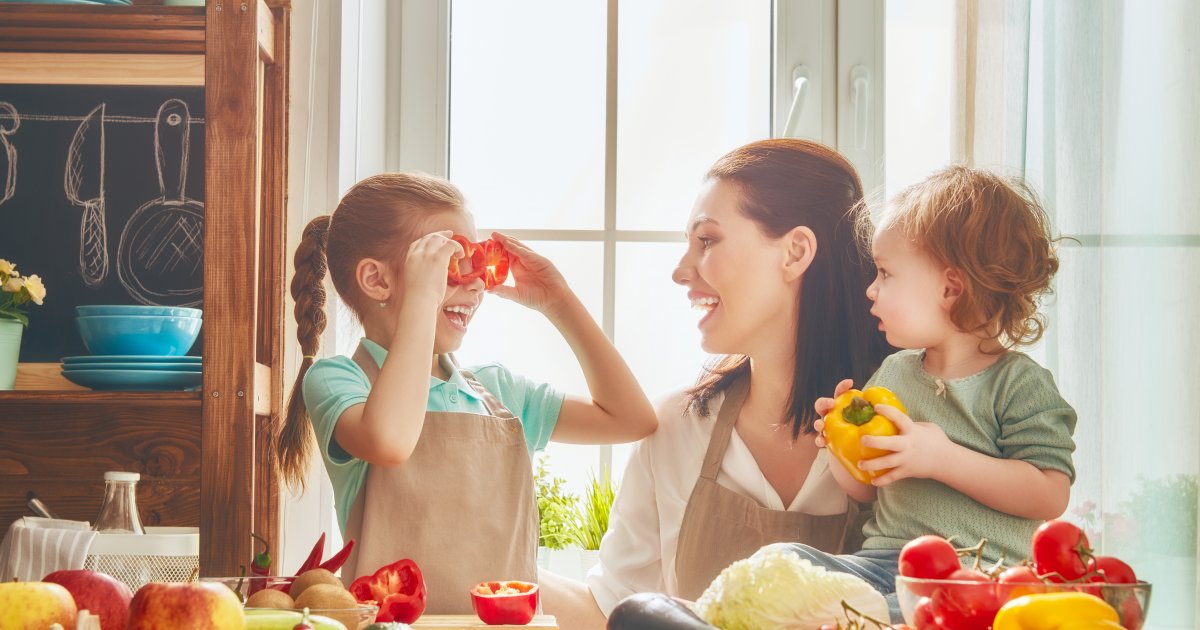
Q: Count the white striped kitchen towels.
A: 1